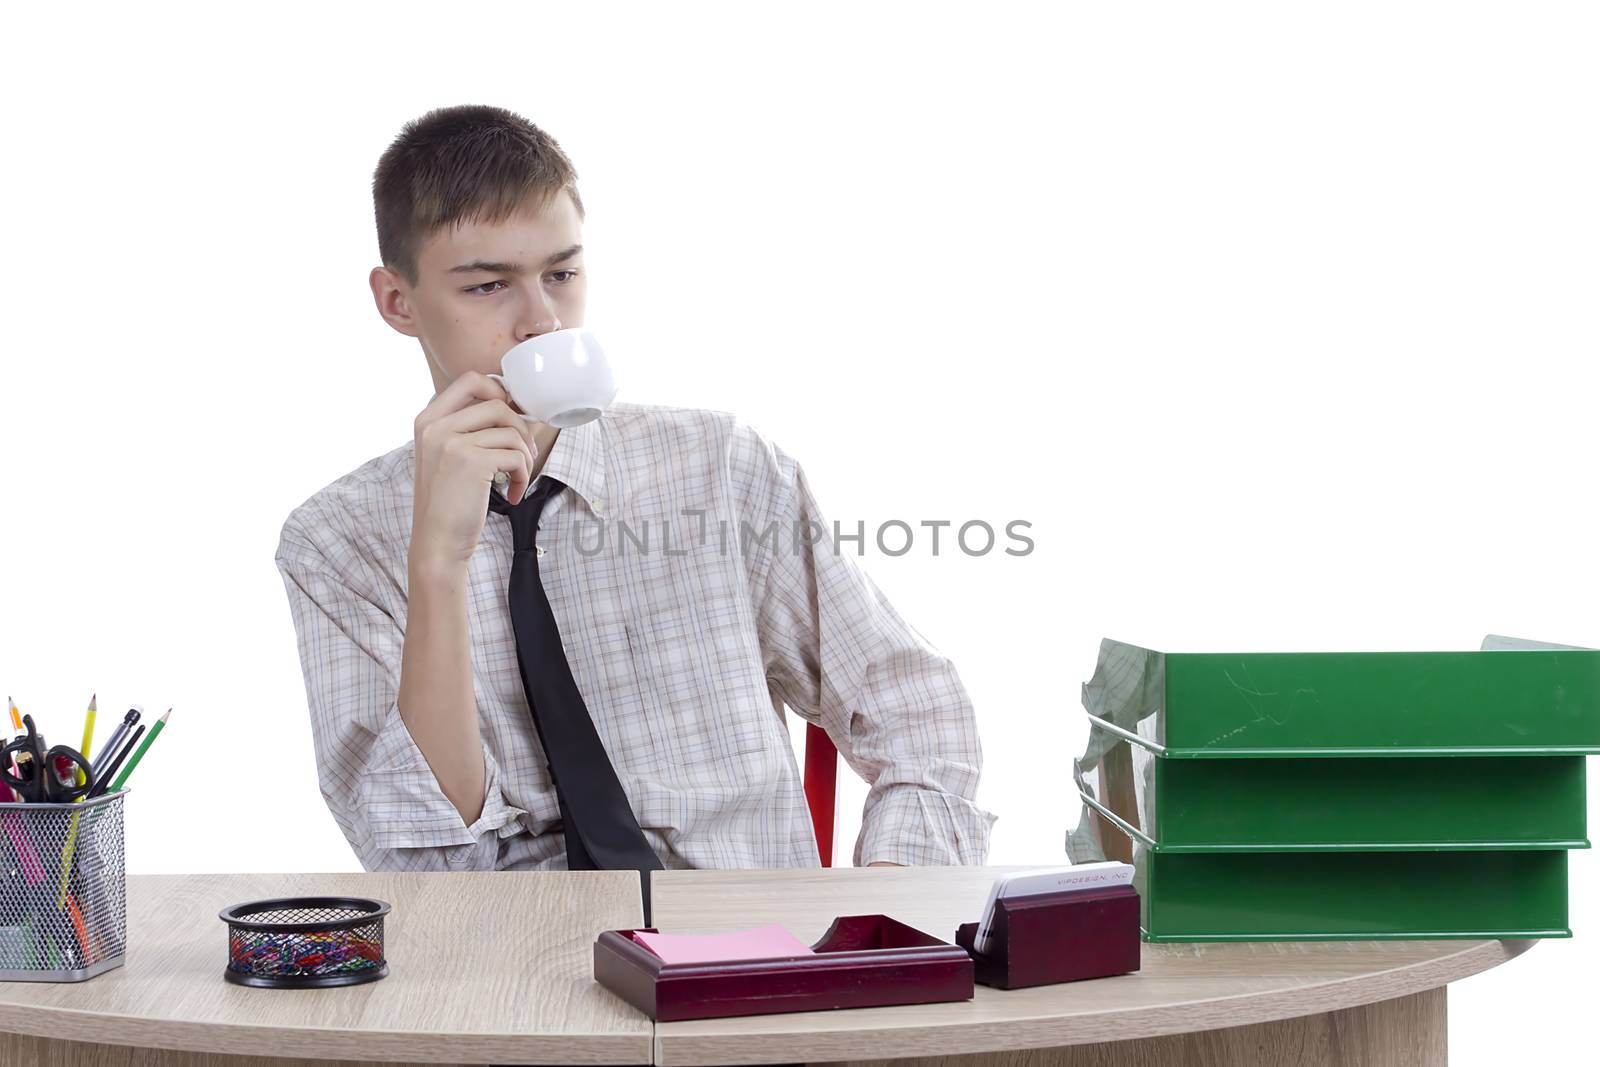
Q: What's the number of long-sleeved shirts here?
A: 1